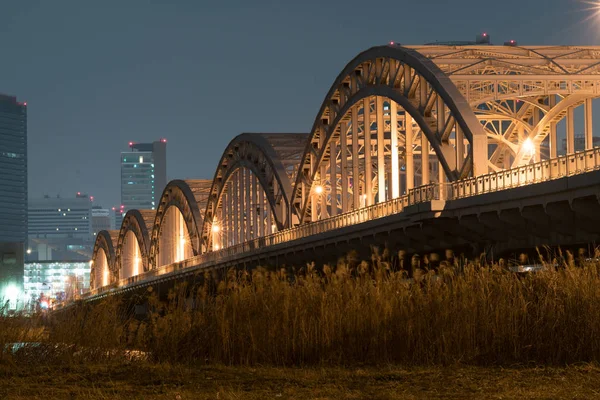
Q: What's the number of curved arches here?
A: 5